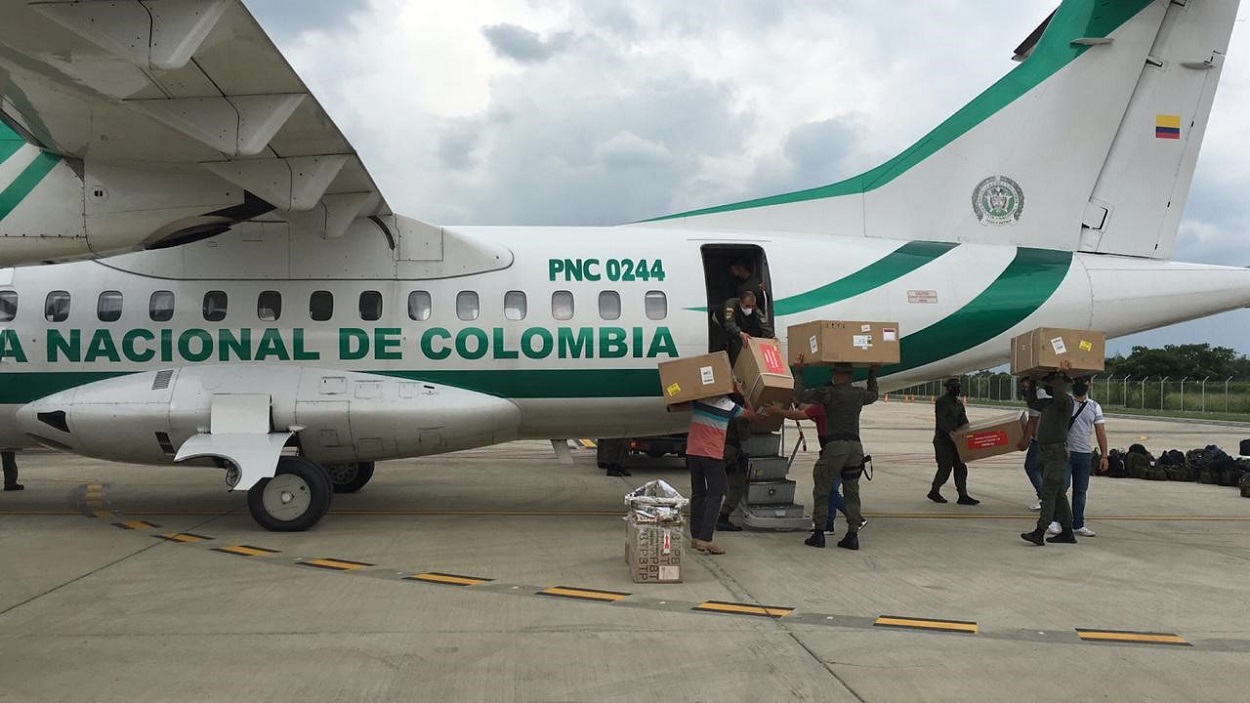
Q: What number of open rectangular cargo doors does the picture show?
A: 1